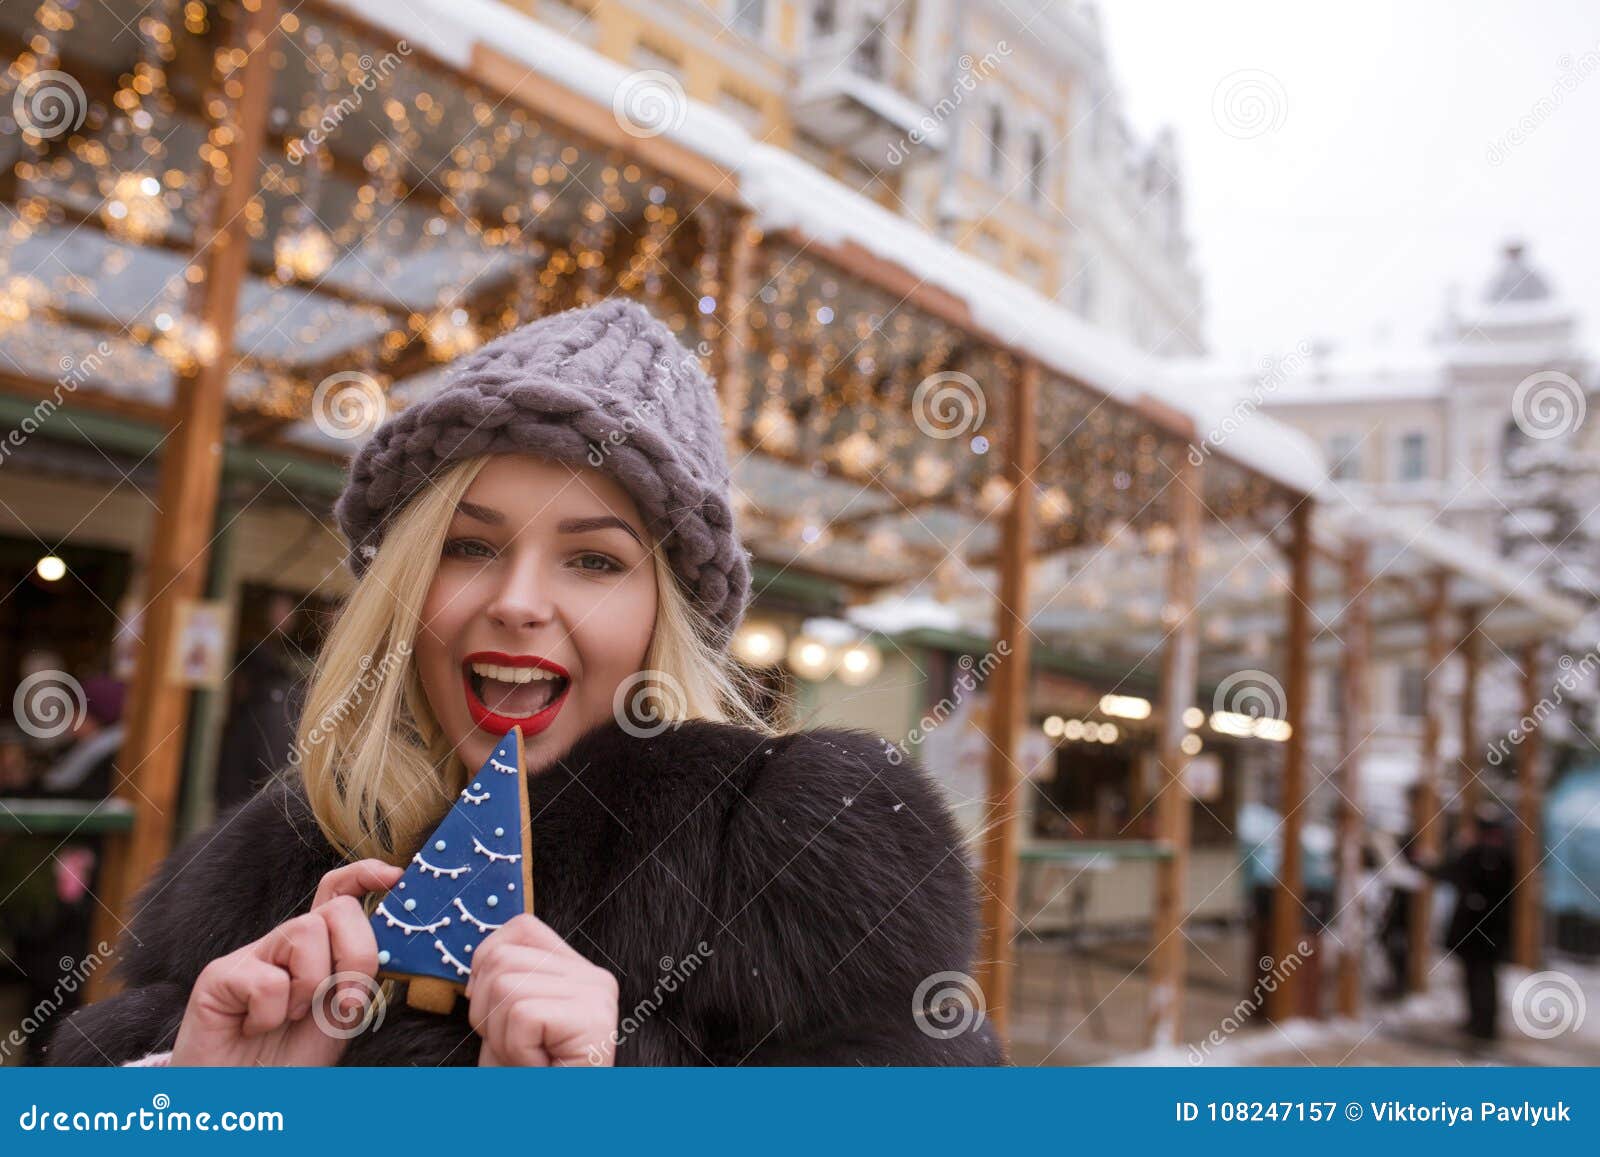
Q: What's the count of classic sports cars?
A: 0